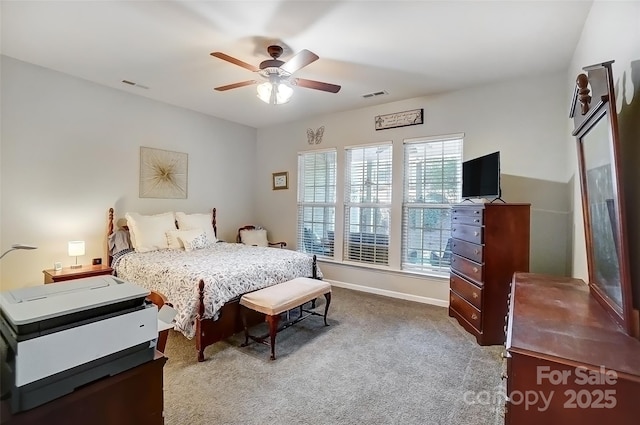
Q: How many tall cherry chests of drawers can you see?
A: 1